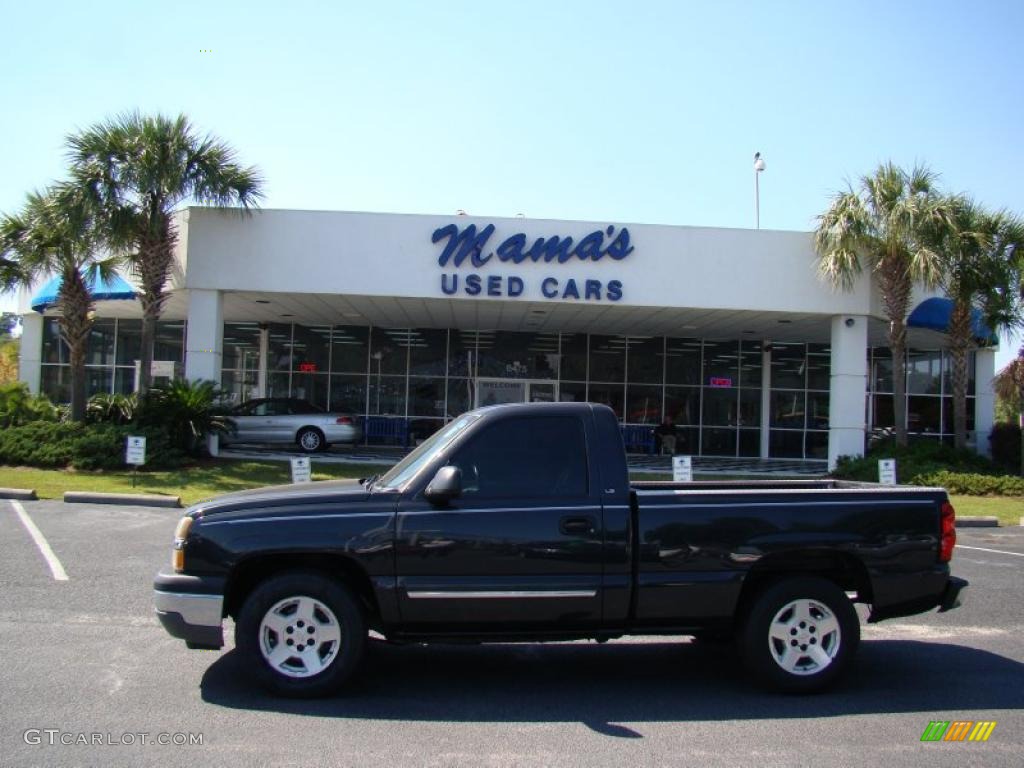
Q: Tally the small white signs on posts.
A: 4